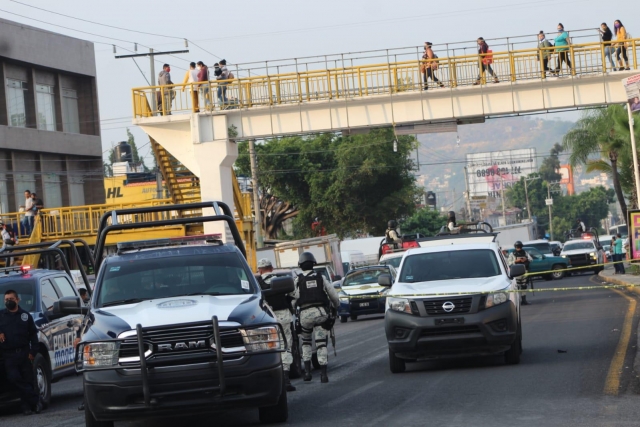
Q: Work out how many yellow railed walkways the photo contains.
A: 2